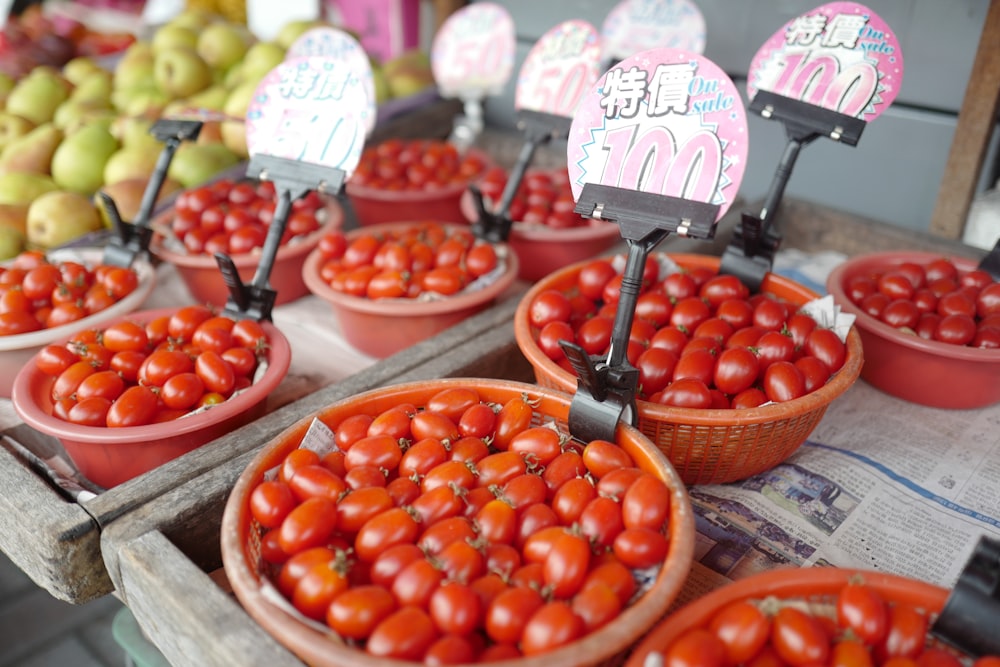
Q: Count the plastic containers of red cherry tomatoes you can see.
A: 10